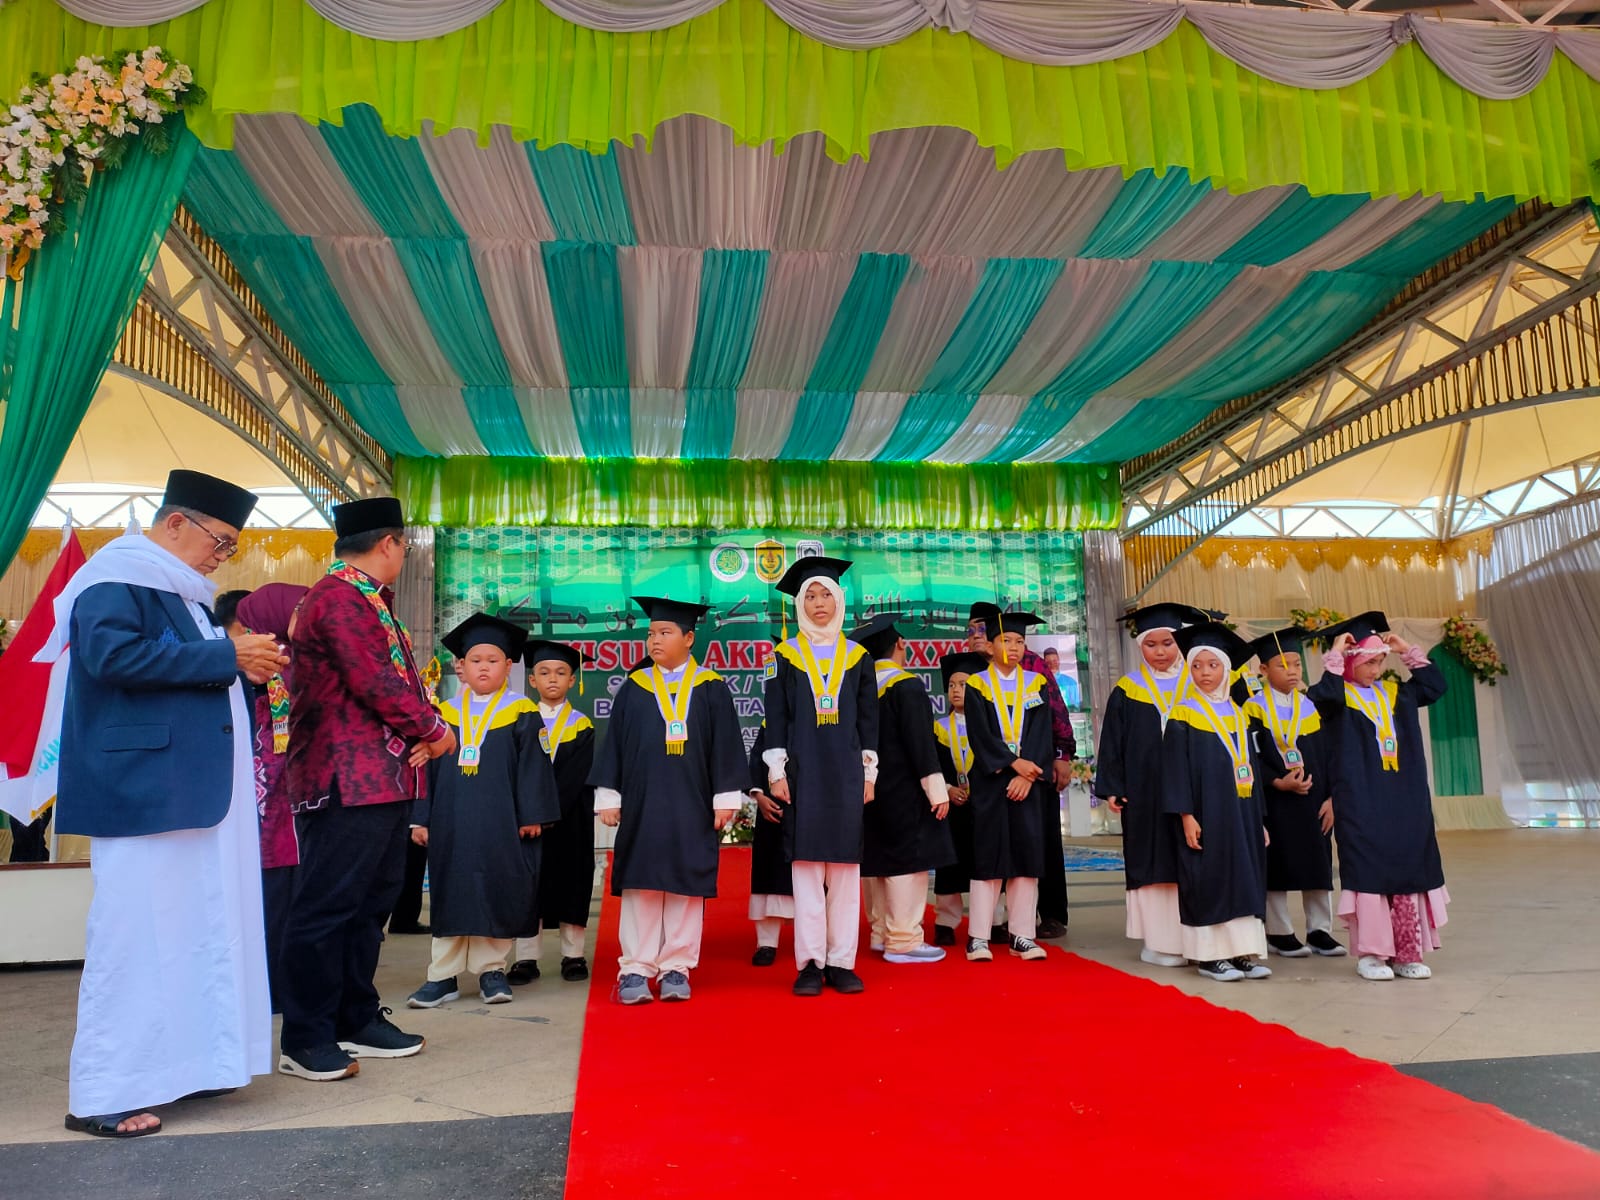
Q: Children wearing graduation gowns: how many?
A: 13